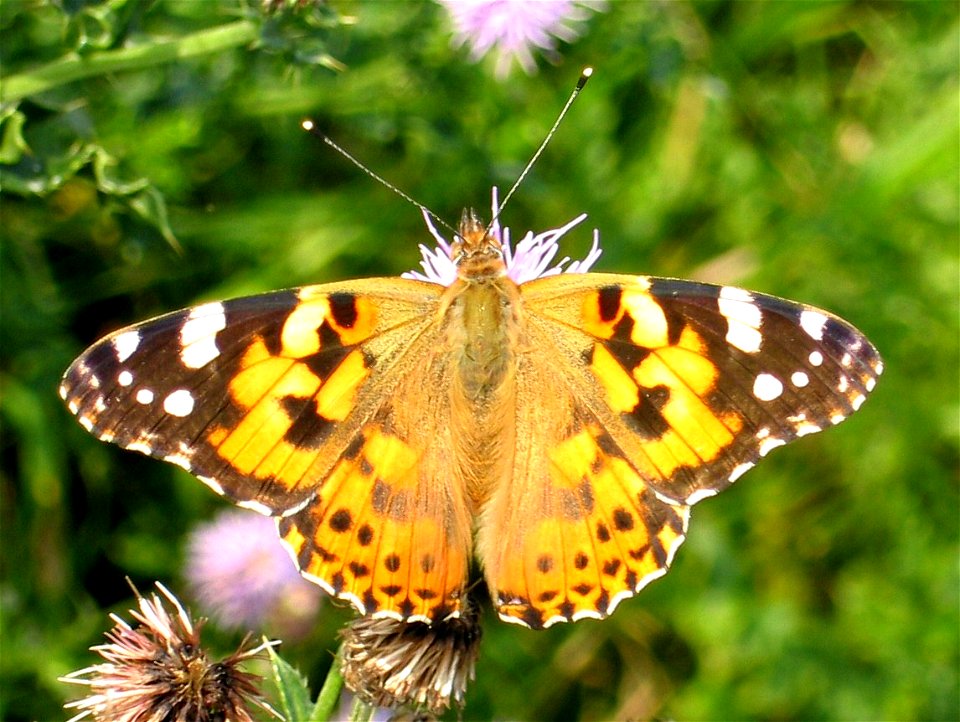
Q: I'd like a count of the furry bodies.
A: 1